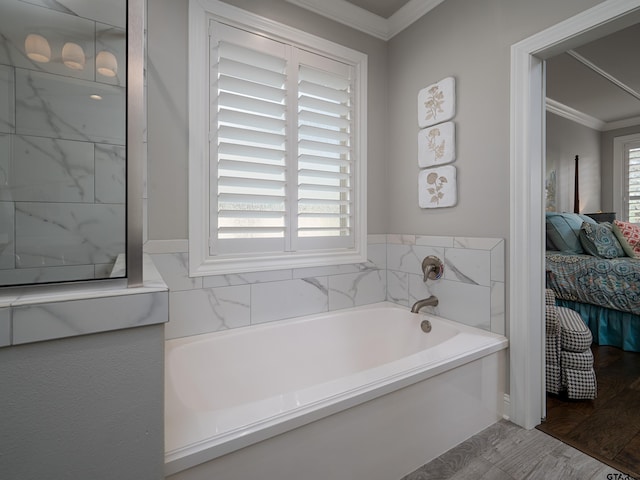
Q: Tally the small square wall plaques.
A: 3